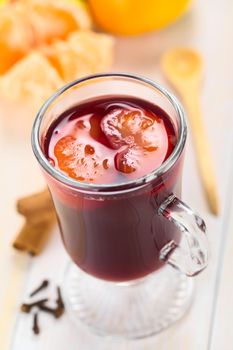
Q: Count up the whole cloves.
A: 5